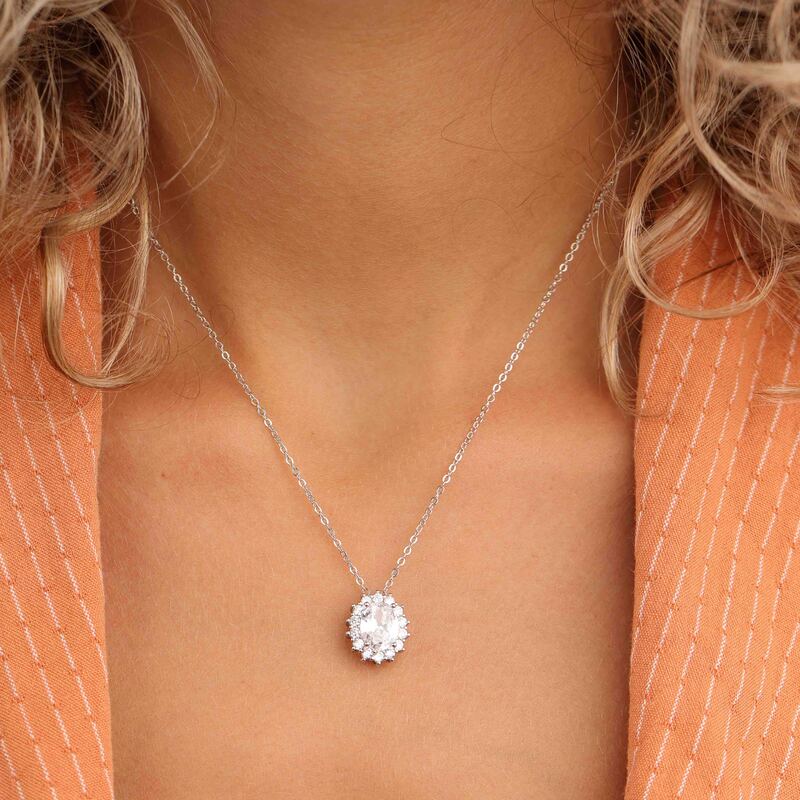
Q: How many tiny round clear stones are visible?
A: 14